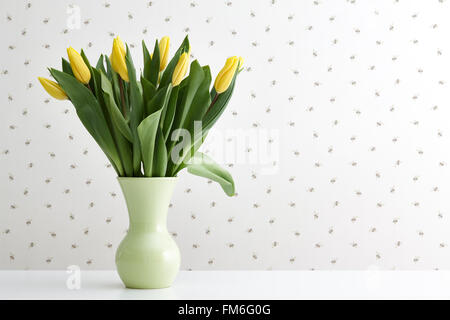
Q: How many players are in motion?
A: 0